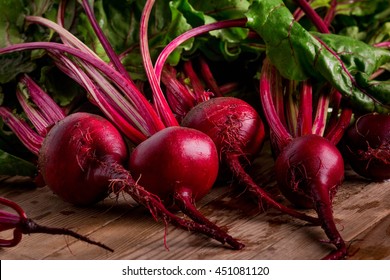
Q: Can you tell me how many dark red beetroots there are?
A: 5